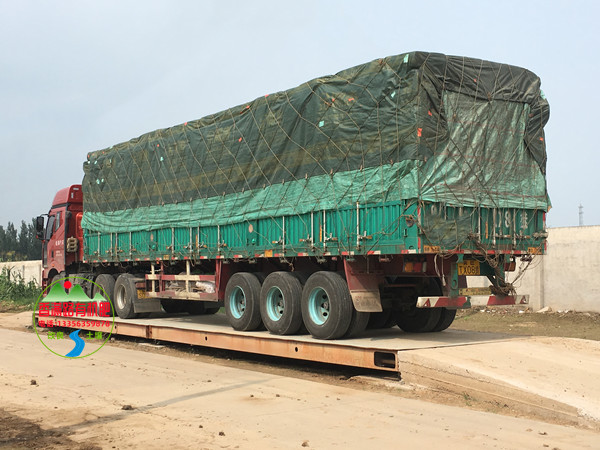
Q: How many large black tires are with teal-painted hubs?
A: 3